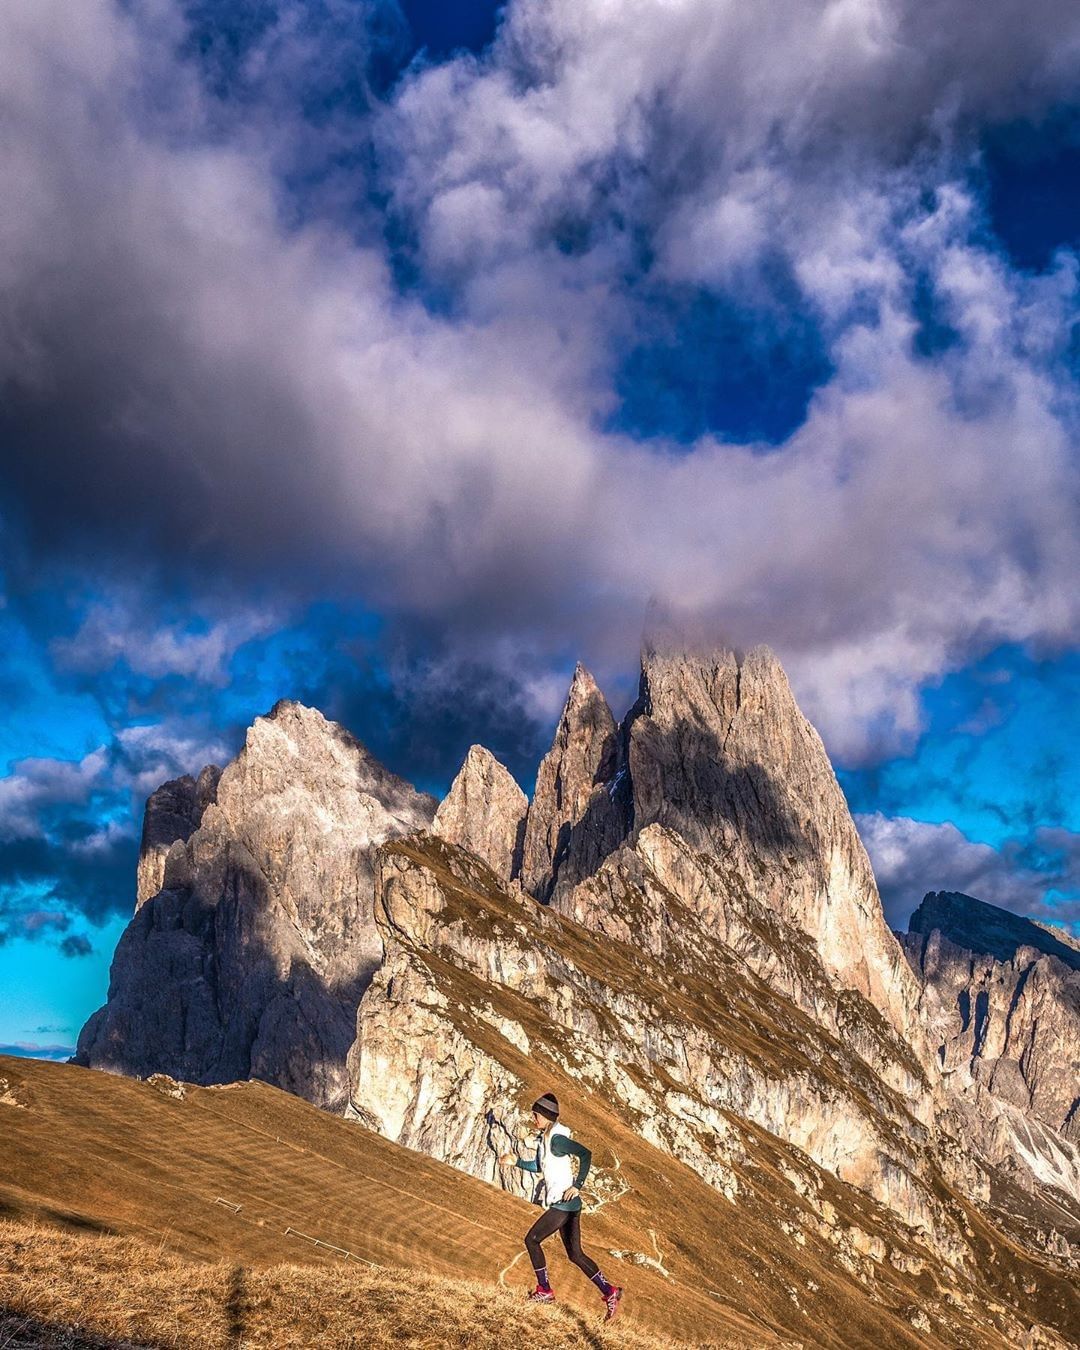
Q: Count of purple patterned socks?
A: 2